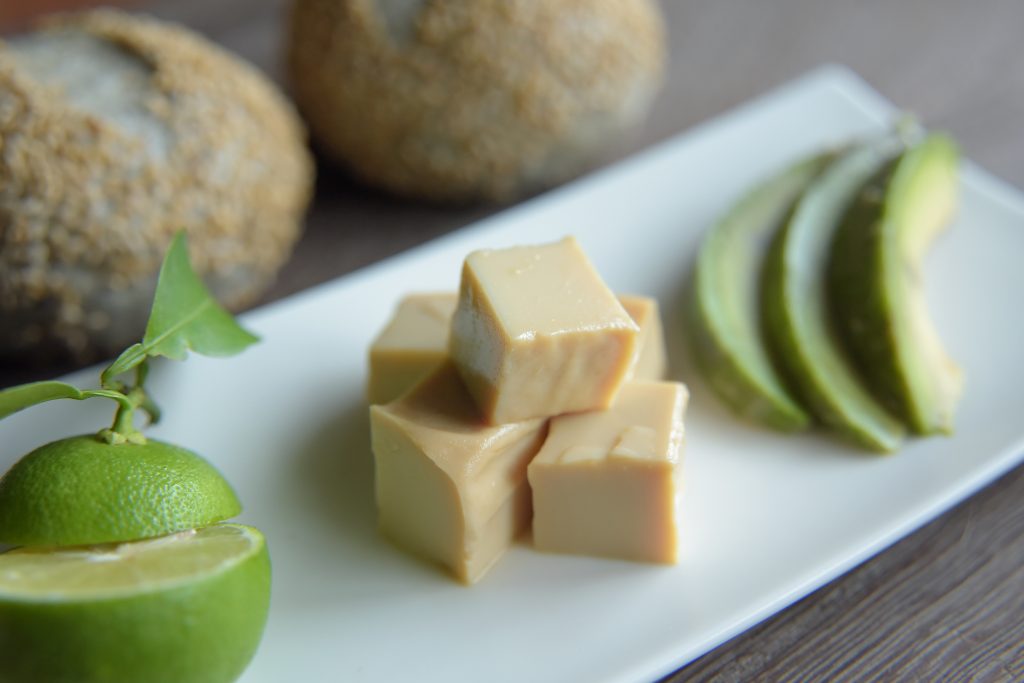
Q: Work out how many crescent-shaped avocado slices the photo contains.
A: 3